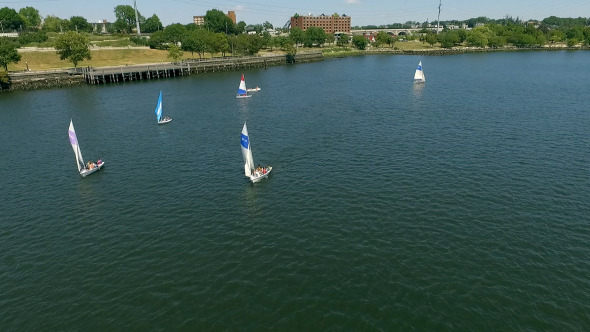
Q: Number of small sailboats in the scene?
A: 5